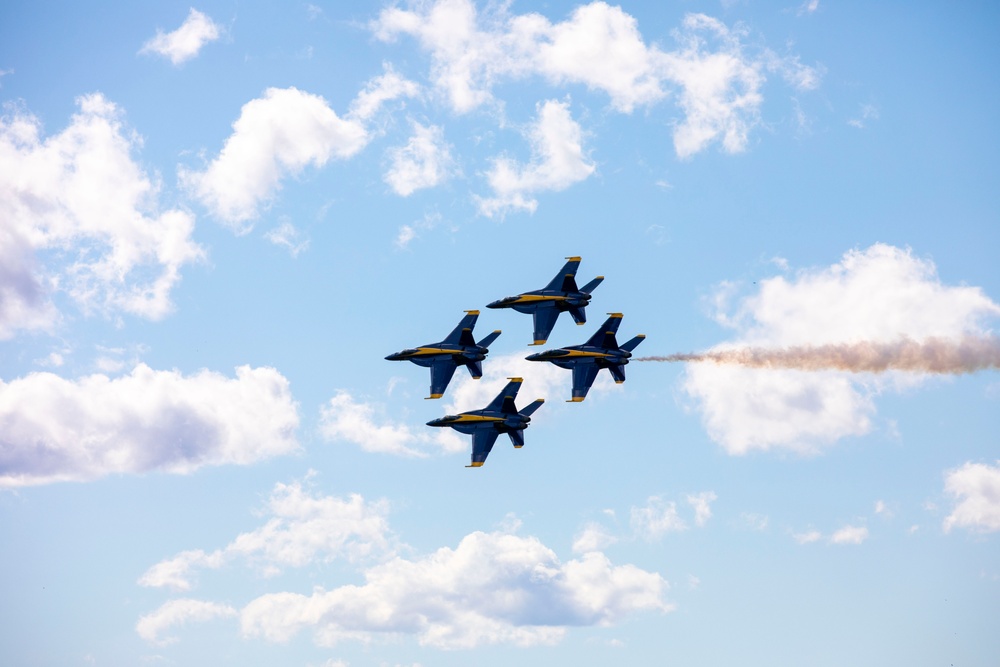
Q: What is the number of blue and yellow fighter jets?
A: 4